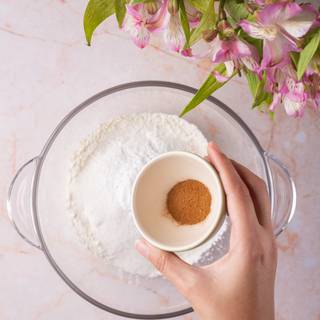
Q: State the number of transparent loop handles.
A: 2